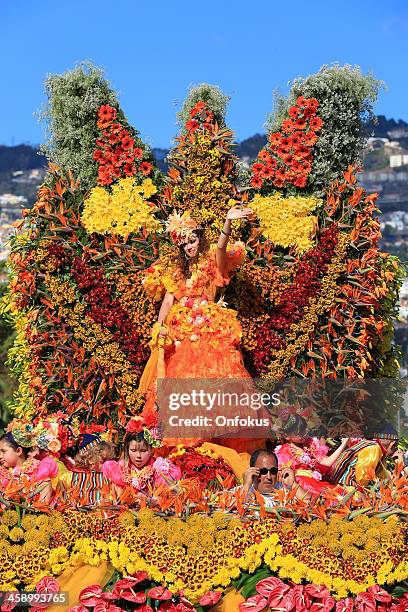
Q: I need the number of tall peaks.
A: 3